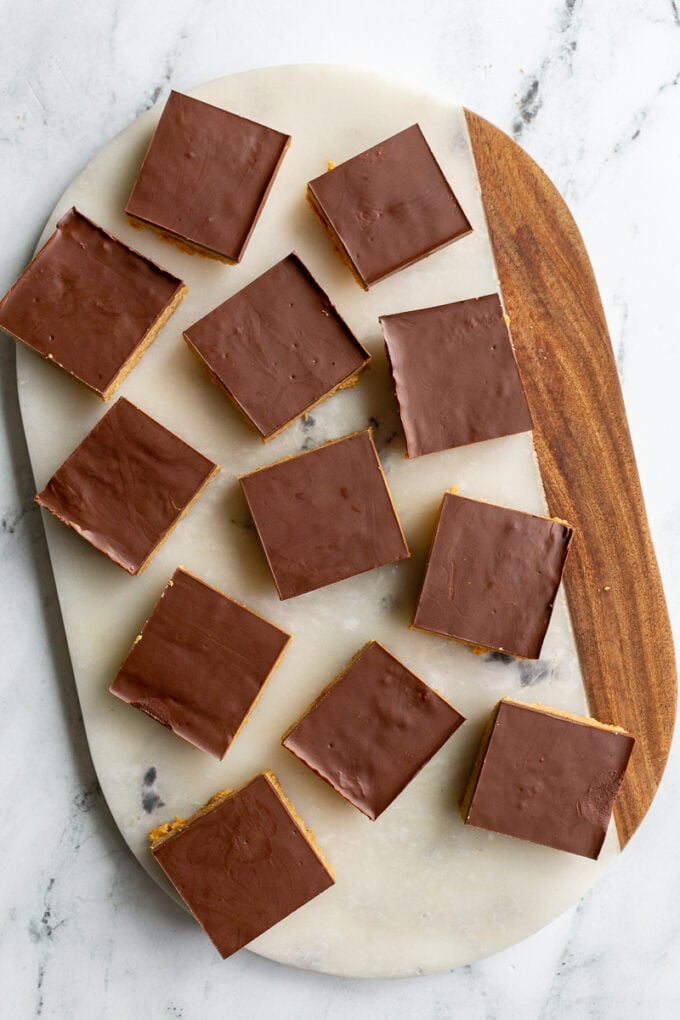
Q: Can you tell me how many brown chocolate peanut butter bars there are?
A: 12